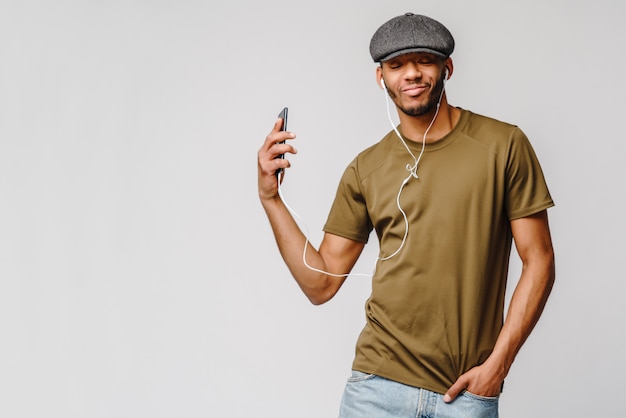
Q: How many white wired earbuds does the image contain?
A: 2